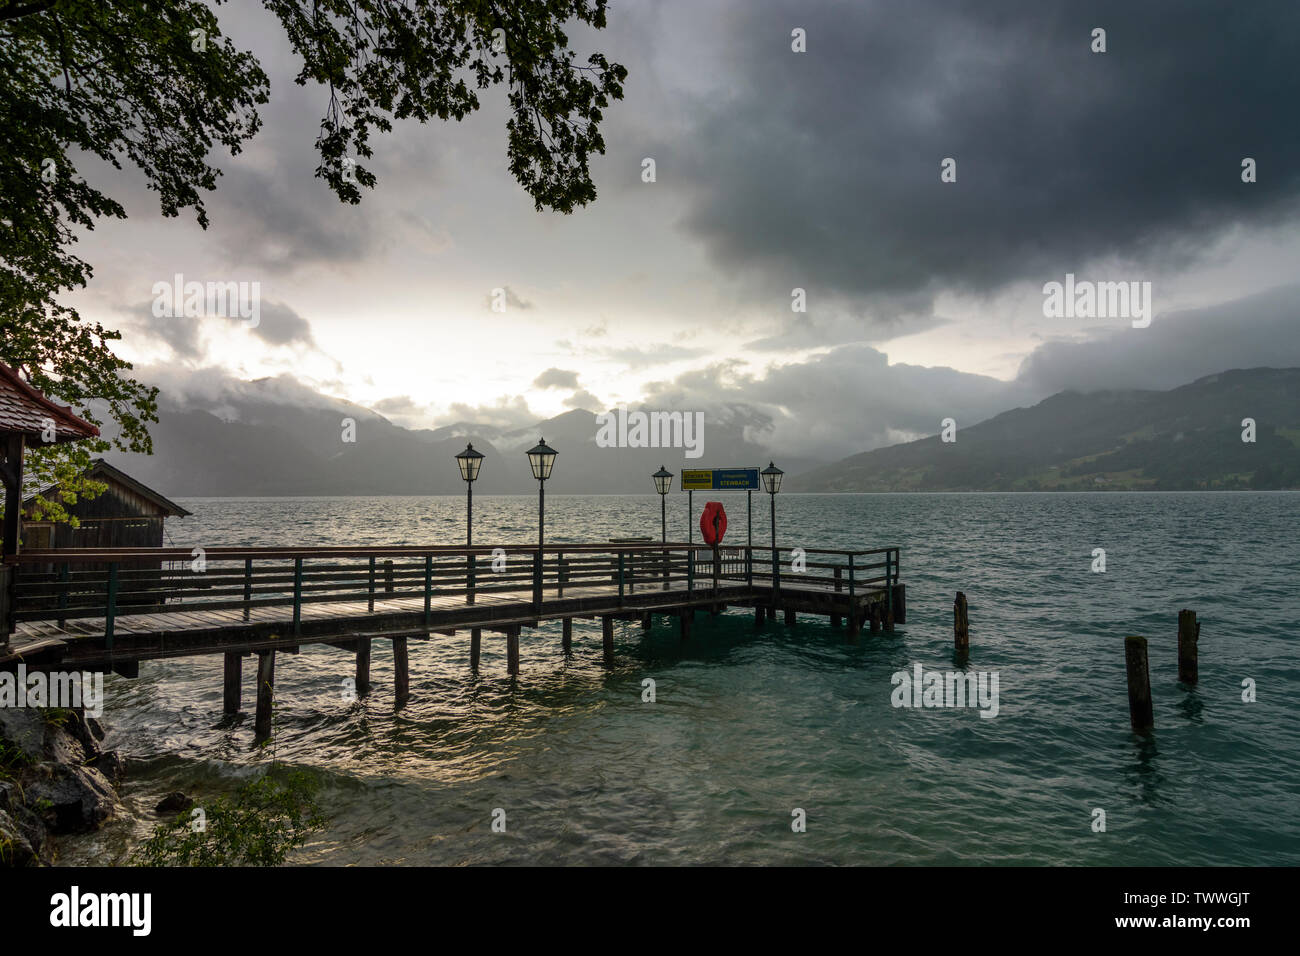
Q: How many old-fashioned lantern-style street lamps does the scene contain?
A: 4